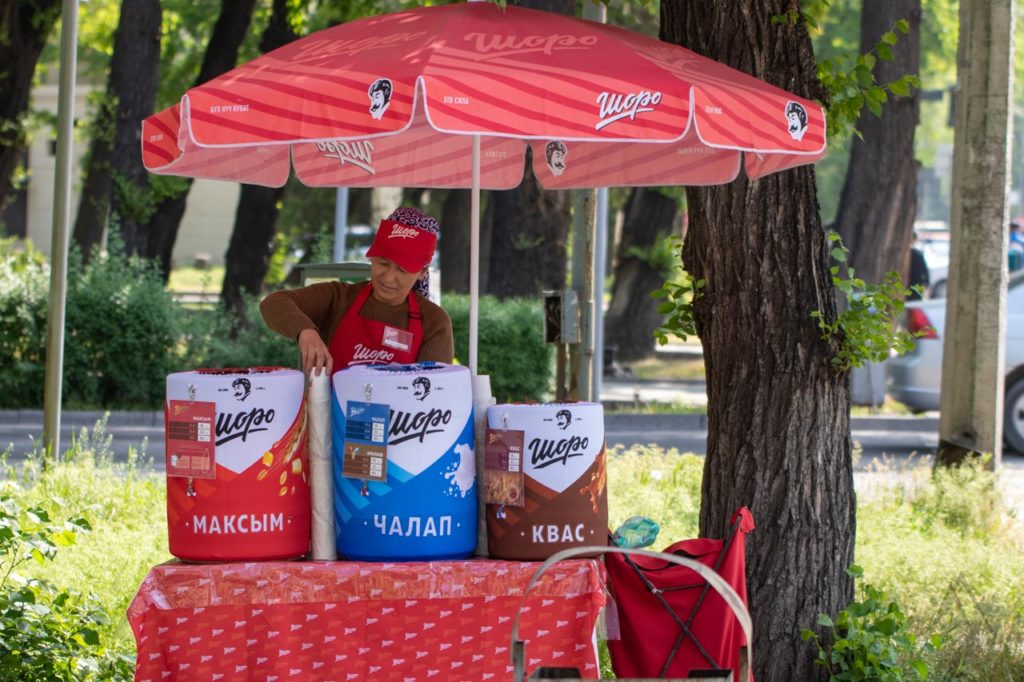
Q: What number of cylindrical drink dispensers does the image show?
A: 3